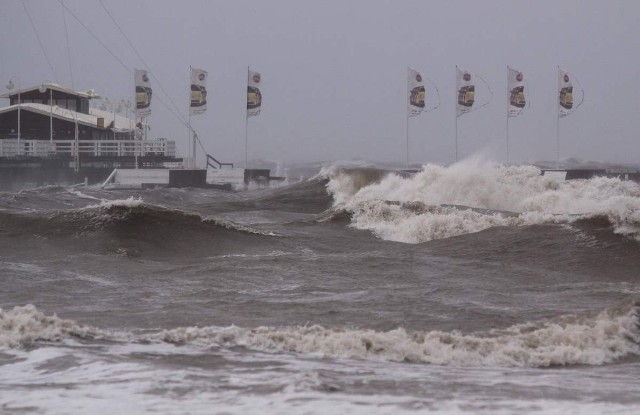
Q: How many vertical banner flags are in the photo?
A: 7